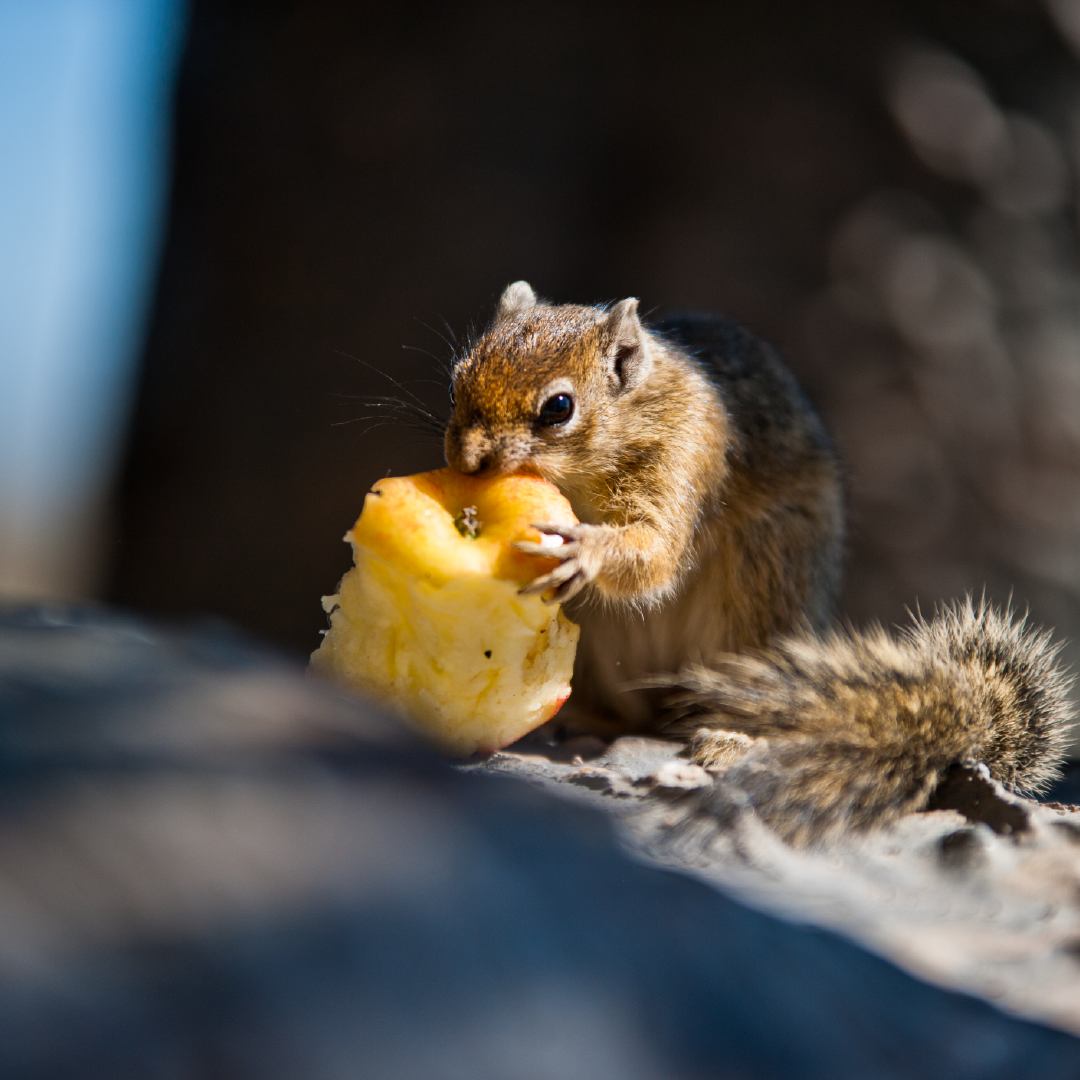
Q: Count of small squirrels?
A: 1